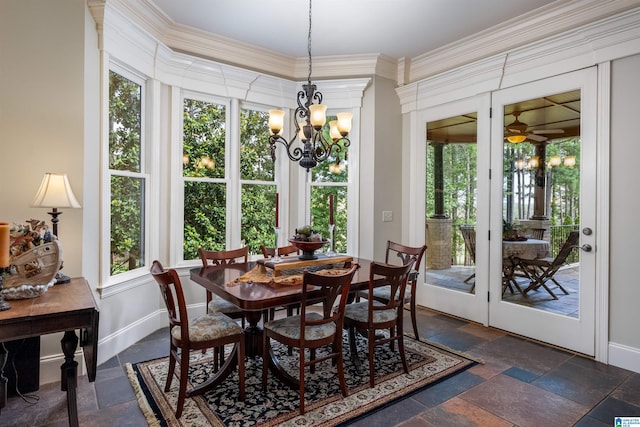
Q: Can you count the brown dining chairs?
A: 6